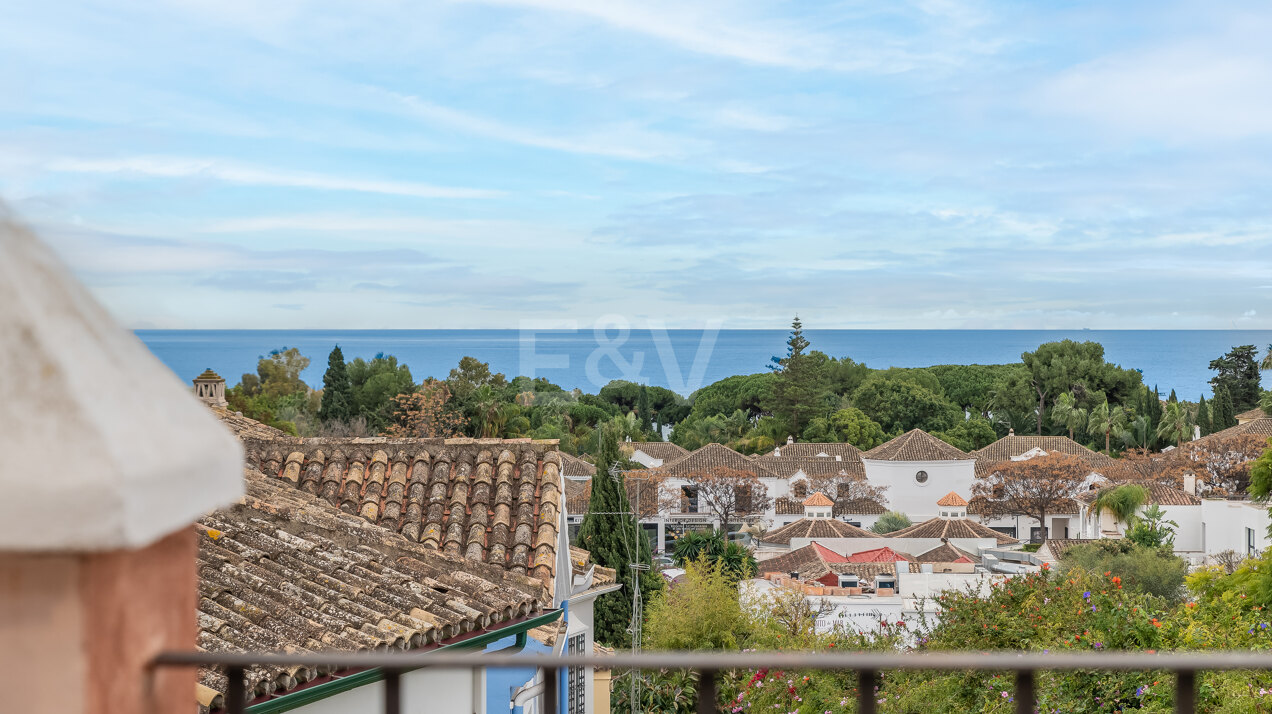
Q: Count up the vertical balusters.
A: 7